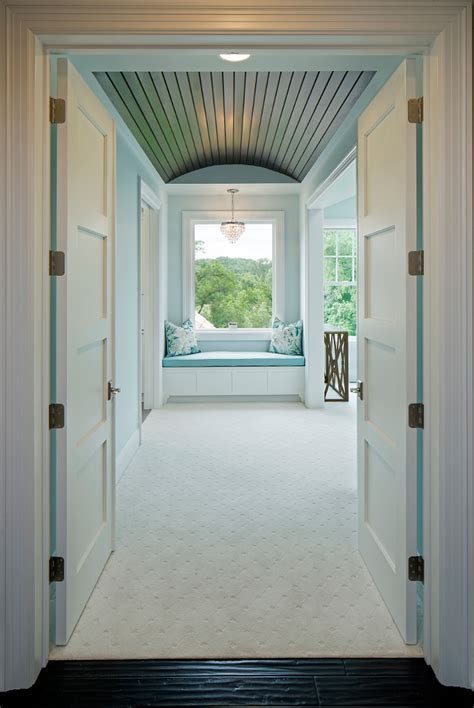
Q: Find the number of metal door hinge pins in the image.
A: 8